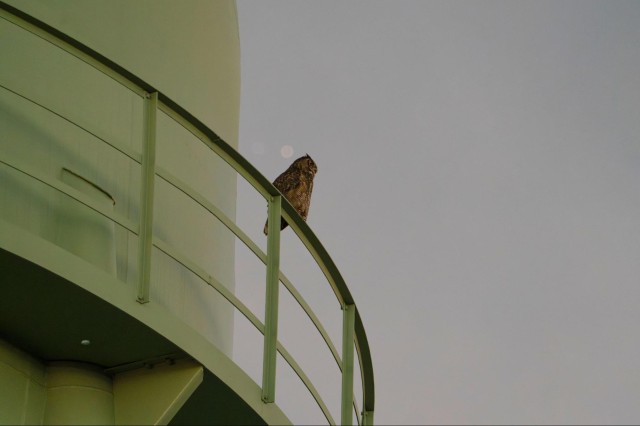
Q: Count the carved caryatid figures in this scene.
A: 0